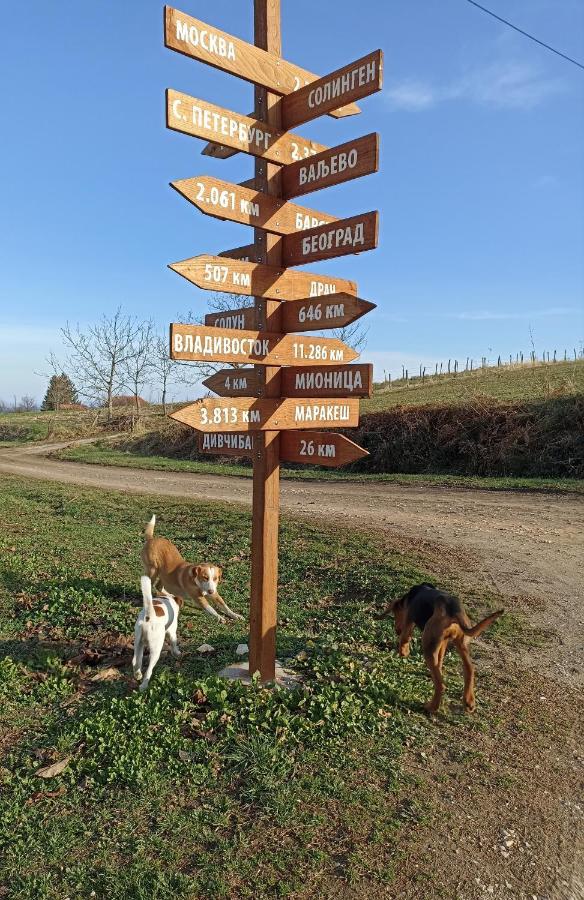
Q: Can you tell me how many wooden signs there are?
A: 12